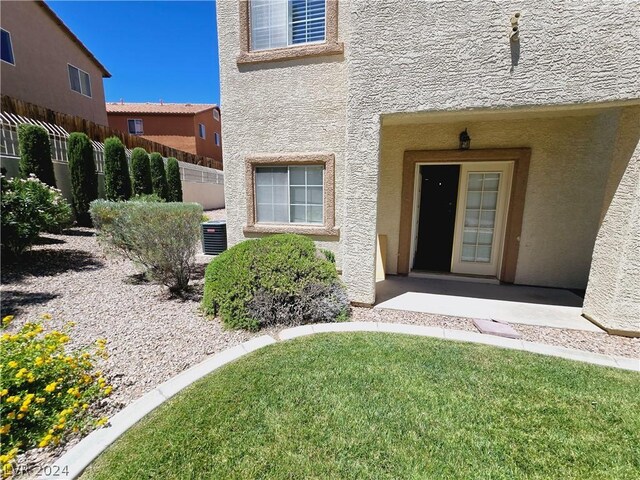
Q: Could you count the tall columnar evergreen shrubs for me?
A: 6